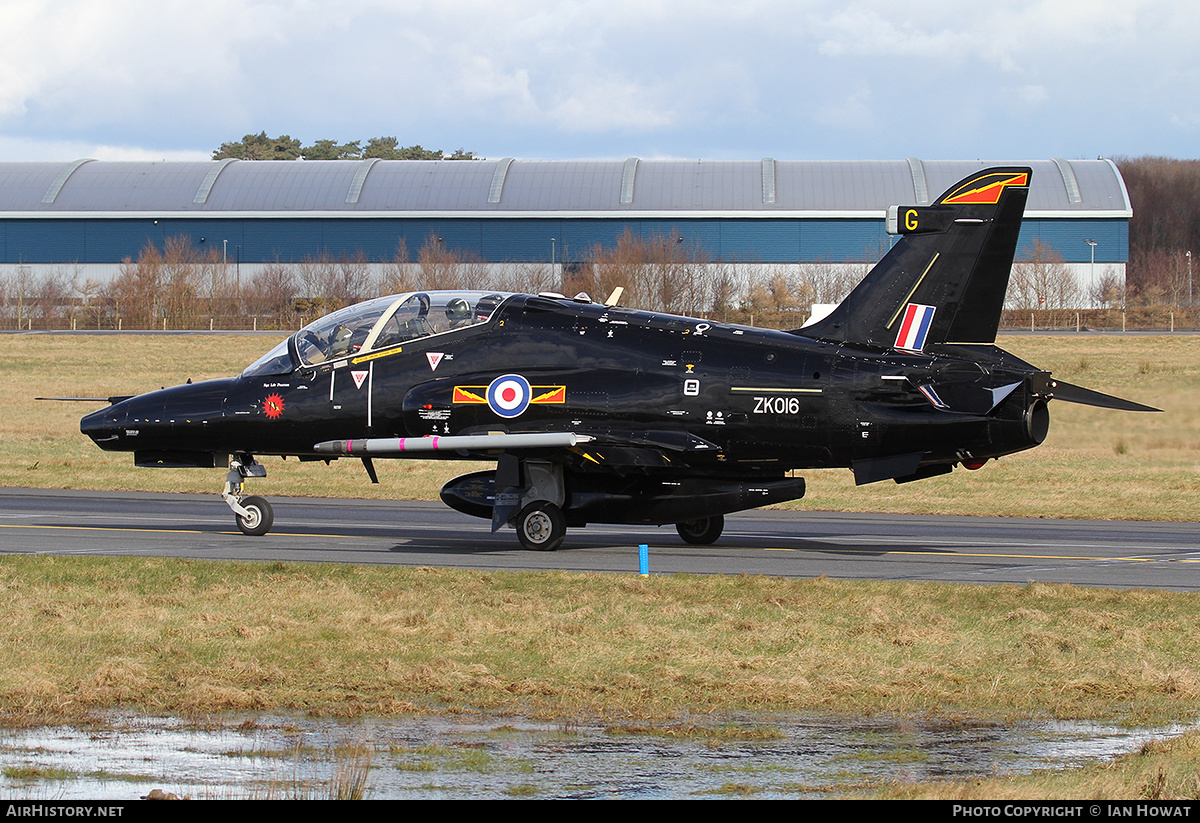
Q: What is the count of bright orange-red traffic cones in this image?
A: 0